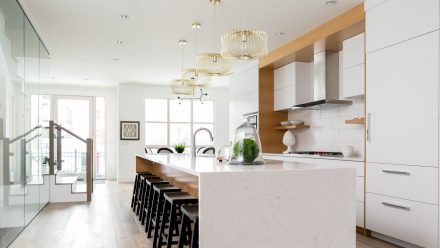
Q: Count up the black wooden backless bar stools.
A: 6